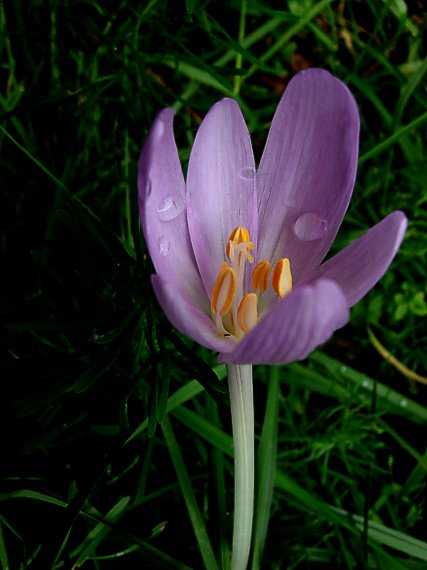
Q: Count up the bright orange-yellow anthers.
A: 5